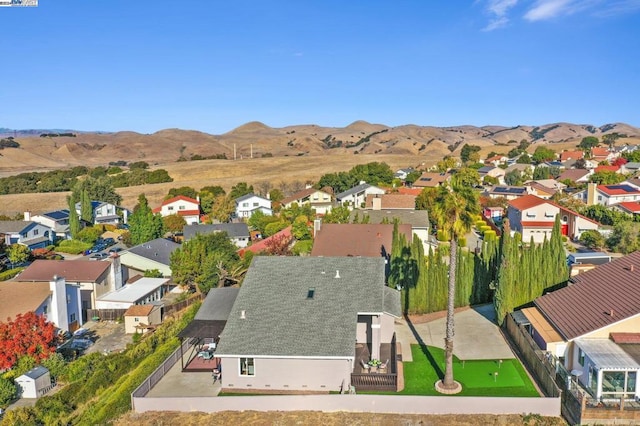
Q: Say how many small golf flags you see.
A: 3